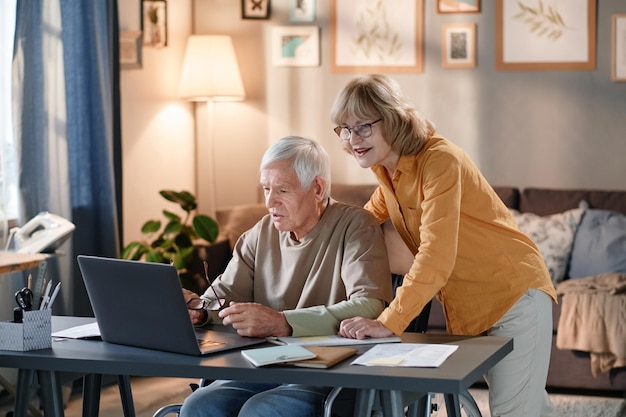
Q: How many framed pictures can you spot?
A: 10